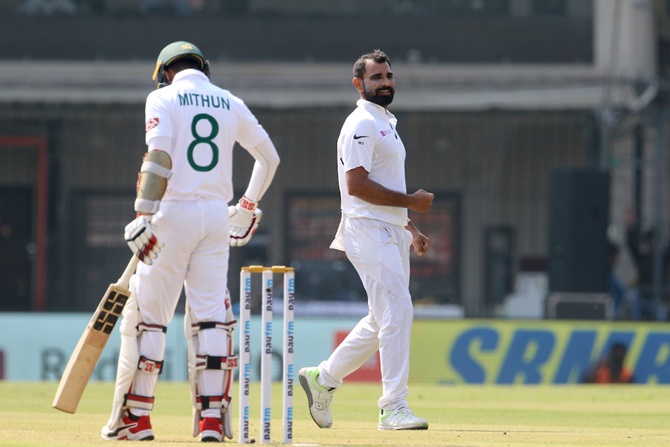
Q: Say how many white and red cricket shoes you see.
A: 2